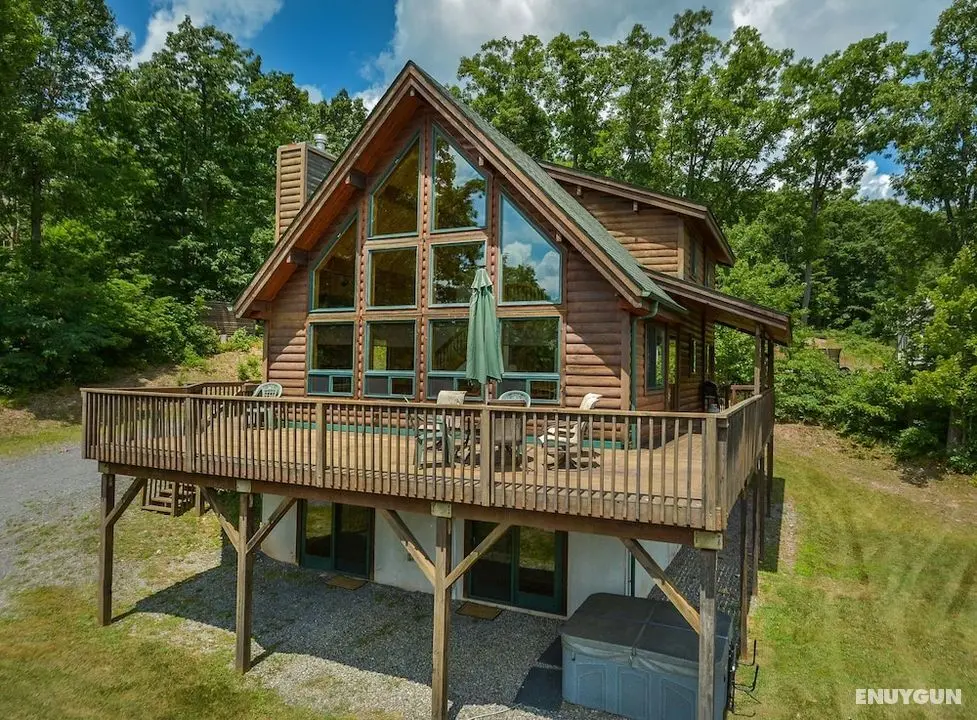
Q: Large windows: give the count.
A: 10